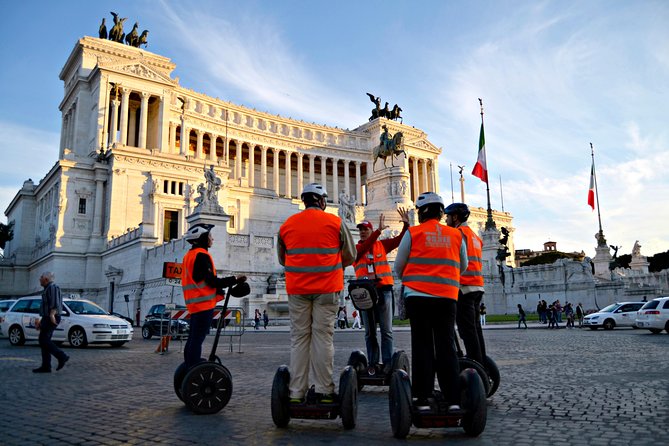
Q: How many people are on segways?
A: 5